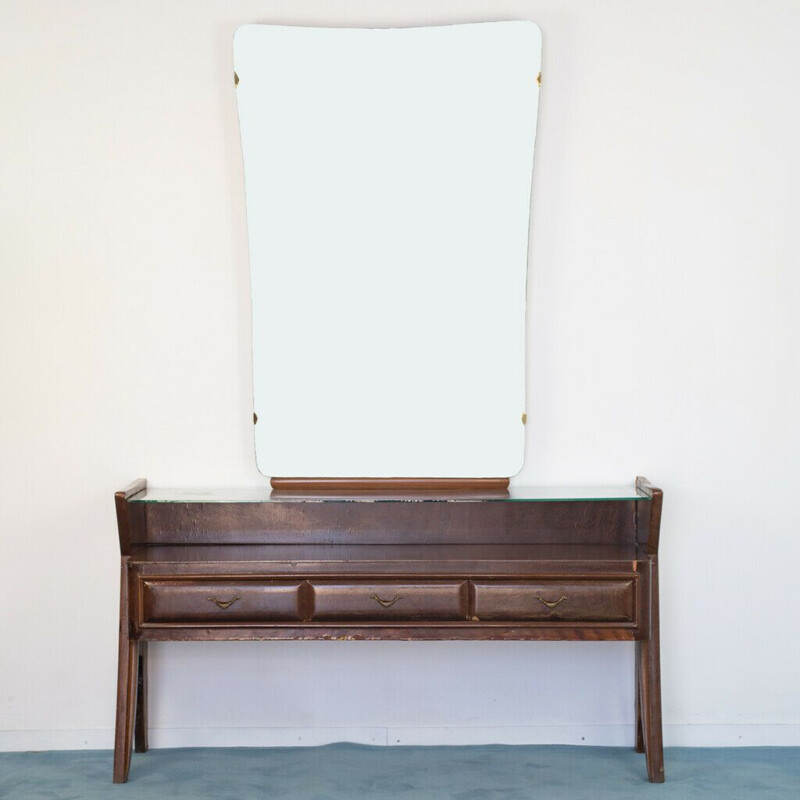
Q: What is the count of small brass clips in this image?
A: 4